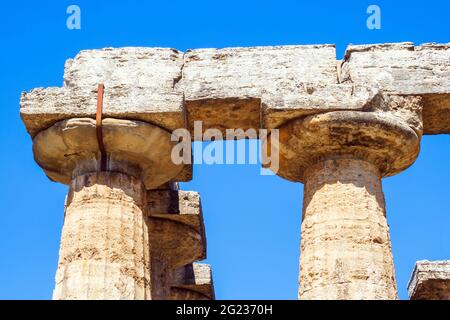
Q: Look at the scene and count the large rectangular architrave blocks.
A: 3